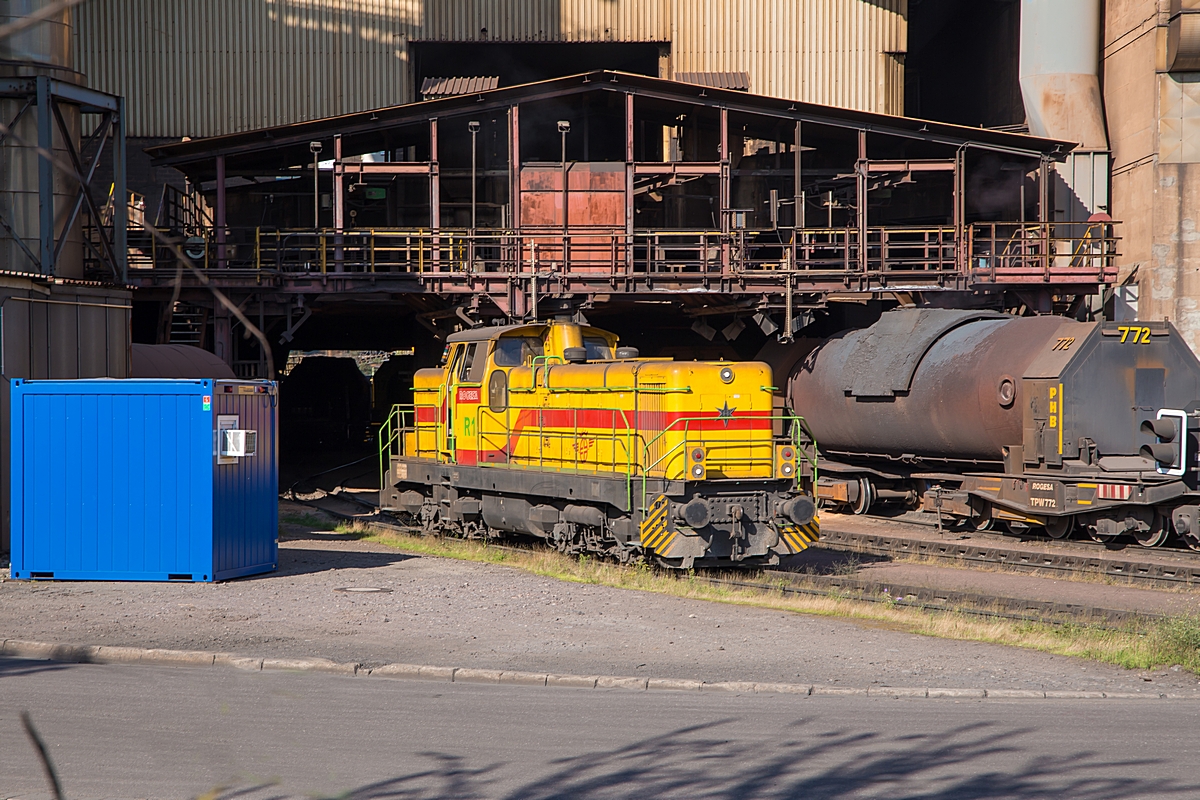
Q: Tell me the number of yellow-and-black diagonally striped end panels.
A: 2